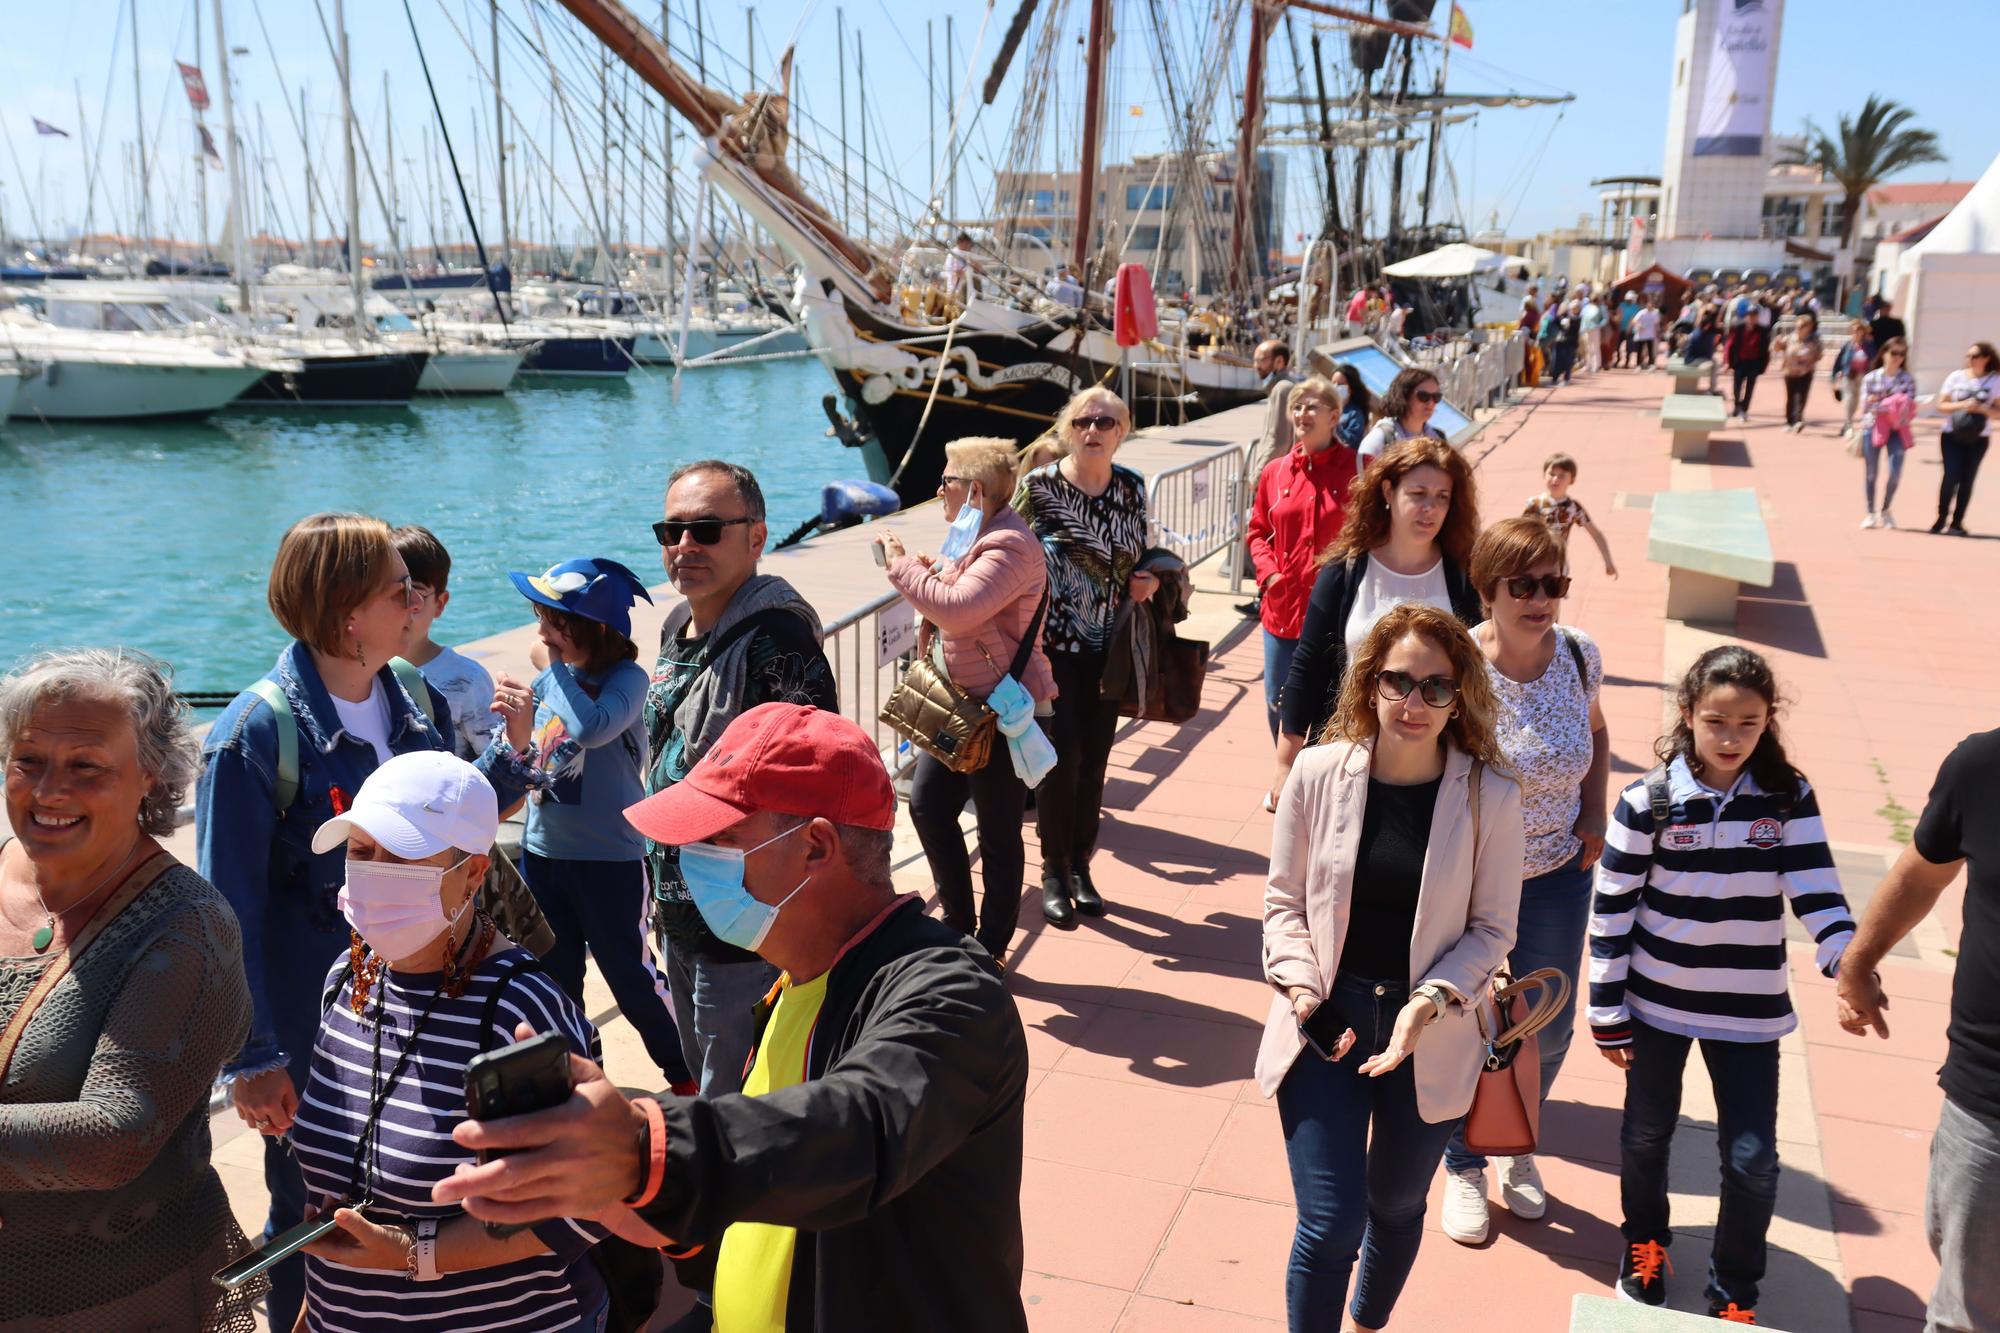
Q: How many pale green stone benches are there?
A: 4